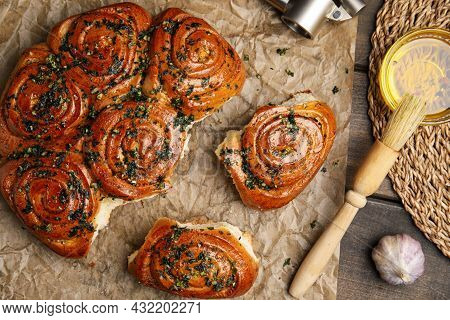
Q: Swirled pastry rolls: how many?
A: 7